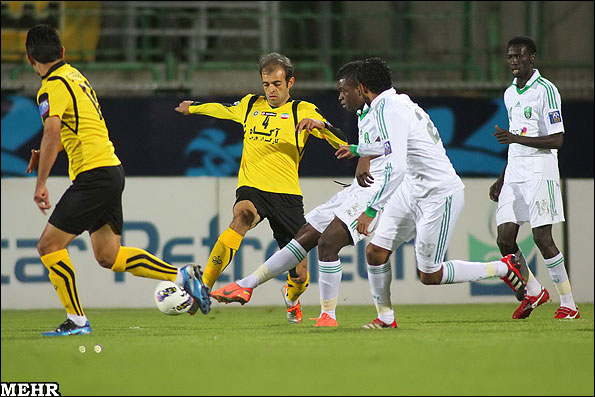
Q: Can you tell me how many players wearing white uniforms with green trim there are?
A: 3